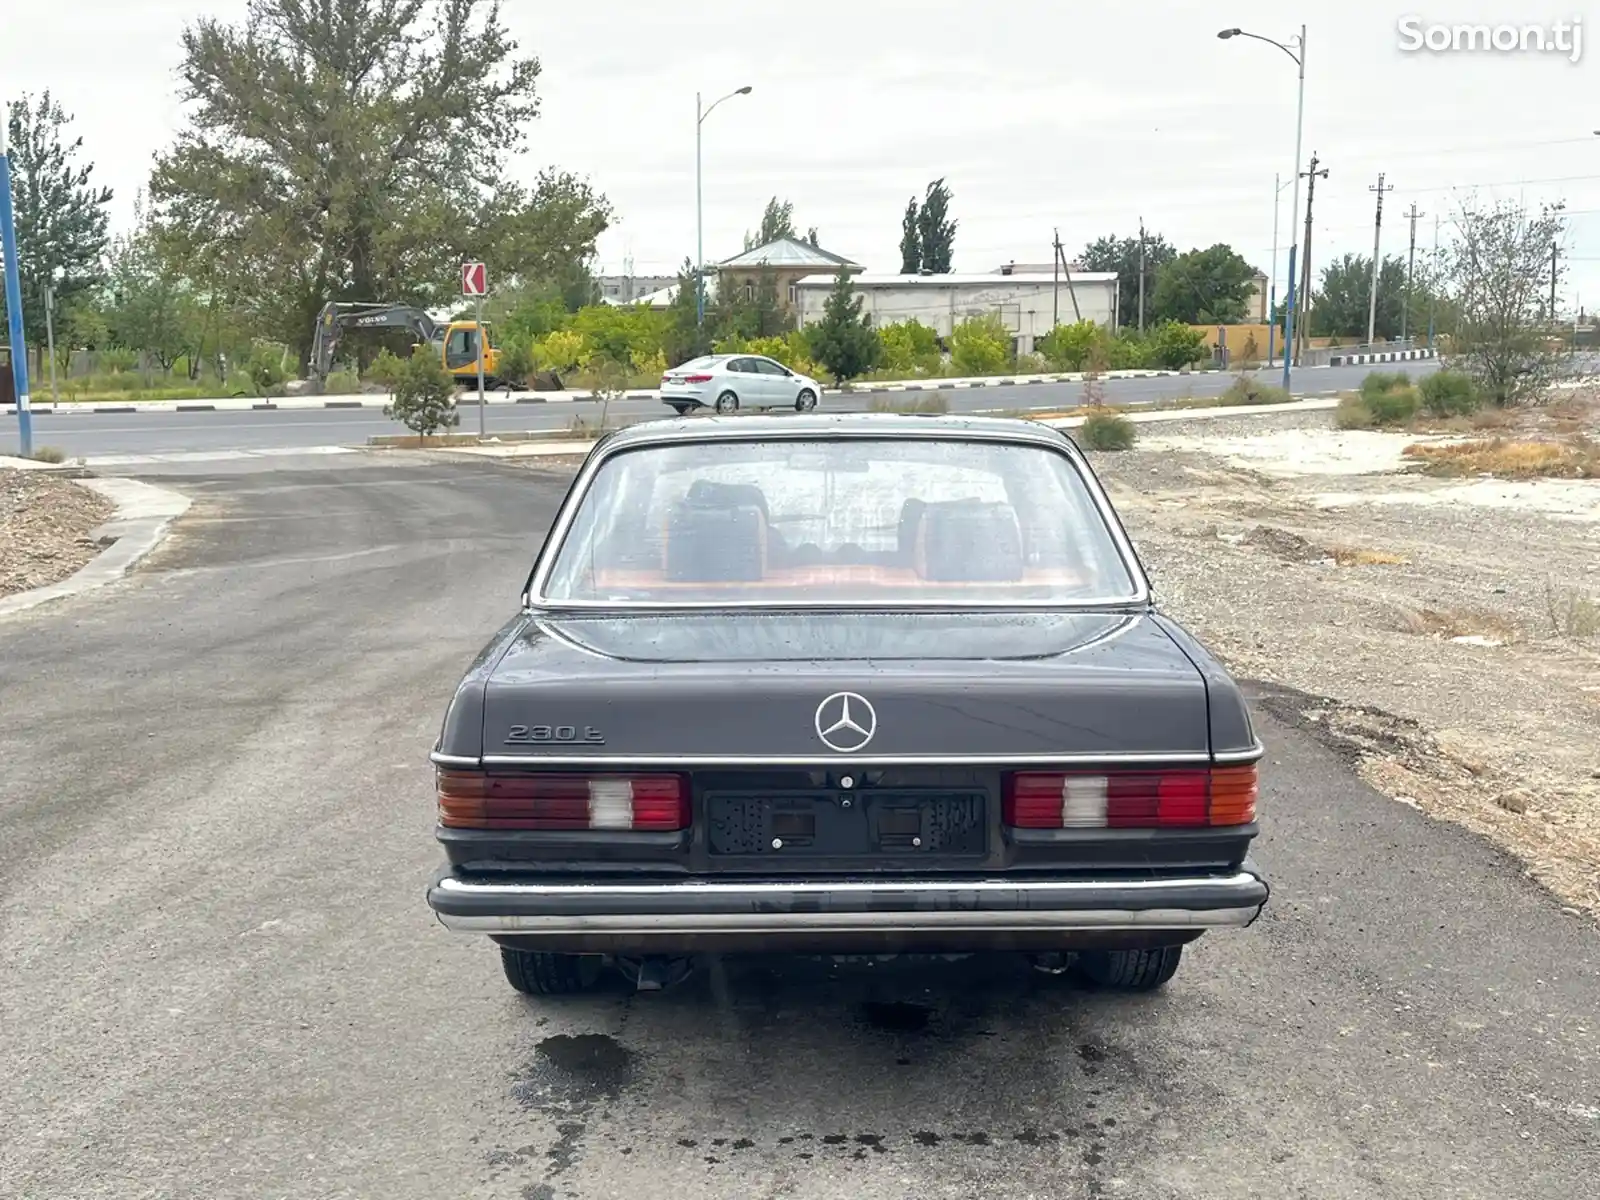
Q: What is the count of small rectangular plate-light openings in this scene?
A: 2